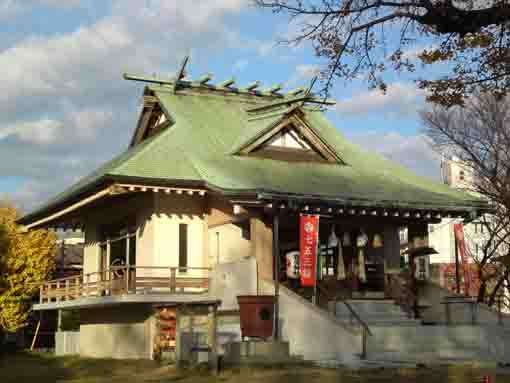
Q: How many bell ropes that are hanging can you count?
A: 2